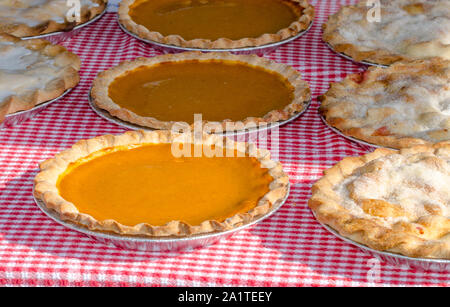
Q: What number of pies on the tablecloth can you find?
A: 8